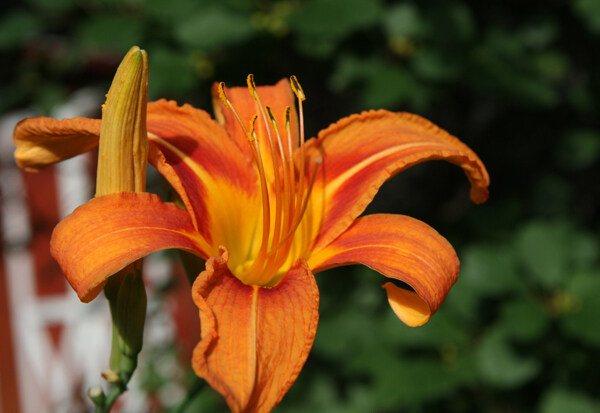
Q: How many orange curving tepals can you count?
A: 6